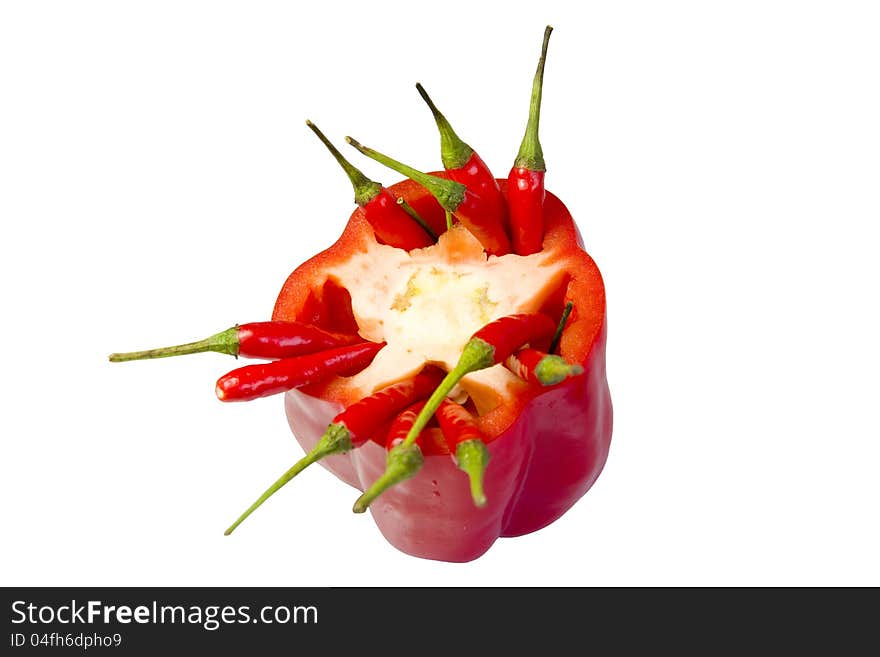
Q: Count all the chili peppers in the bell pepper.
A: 11